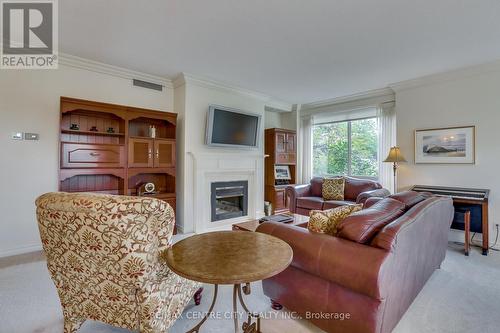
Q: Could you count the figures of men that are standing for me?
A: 0